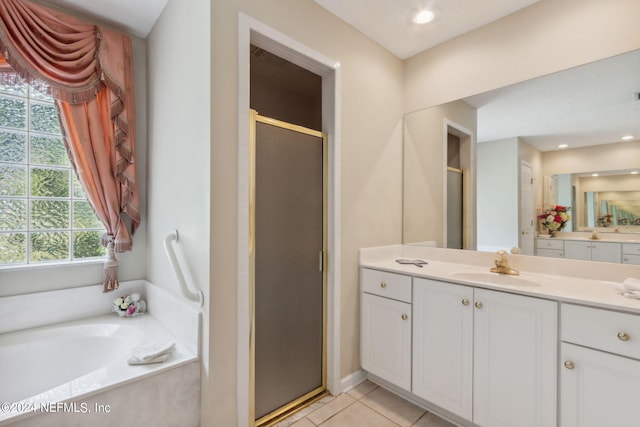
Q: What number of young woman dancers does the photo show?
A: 0